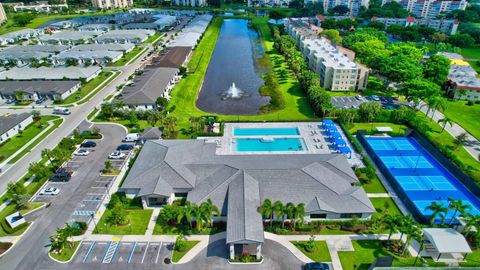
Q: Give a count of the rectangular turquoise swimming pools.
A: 2